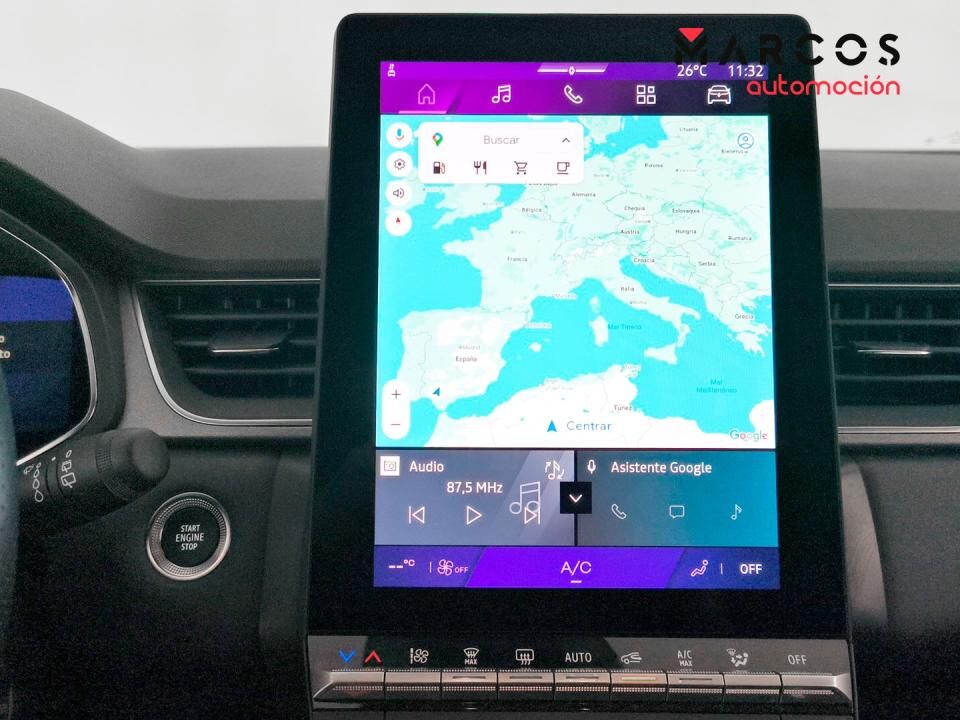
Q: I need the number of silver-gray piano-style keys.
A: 9